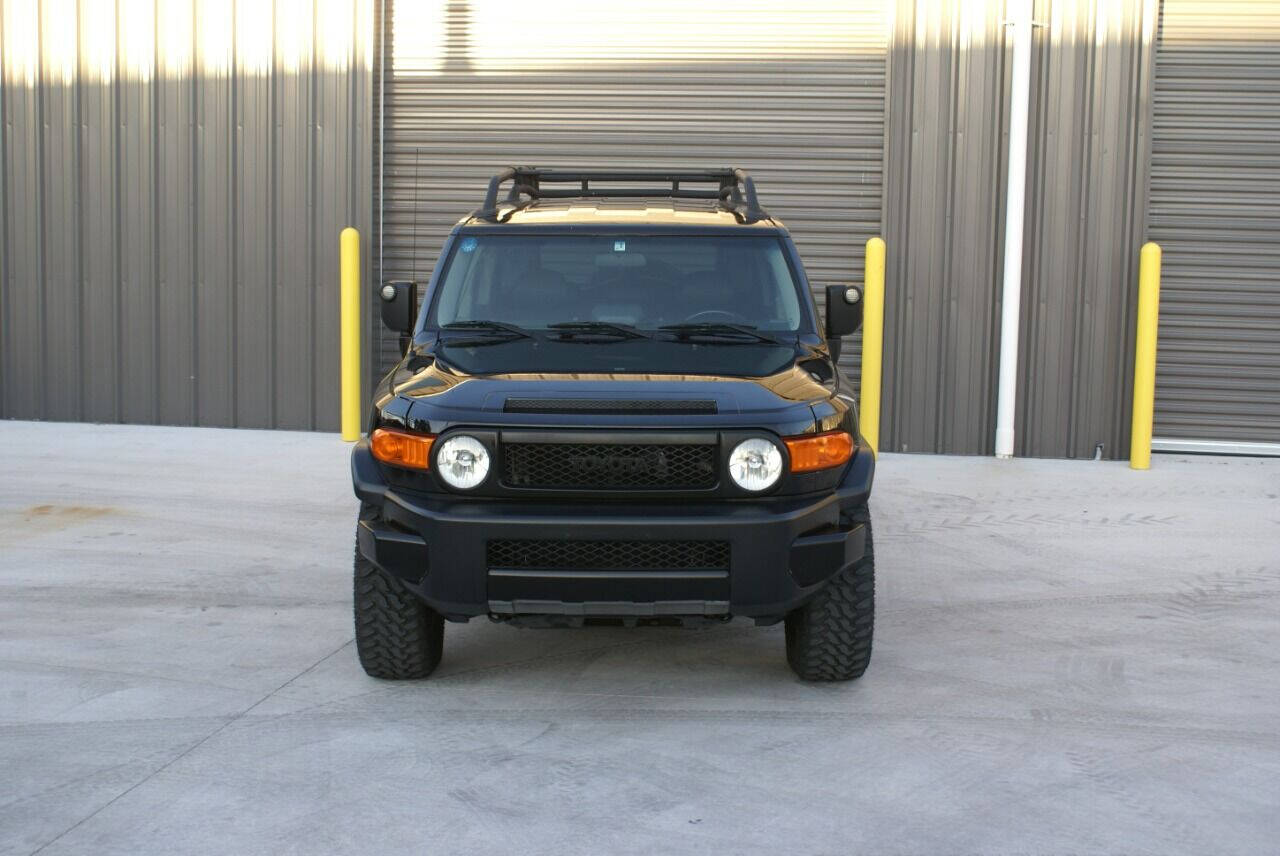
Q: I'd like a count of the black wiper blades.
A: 3